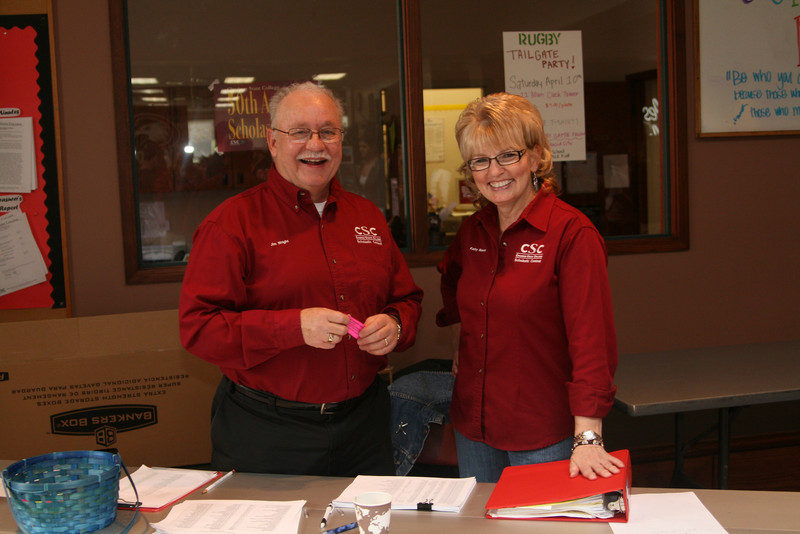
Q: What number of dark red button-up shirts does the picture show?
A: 2